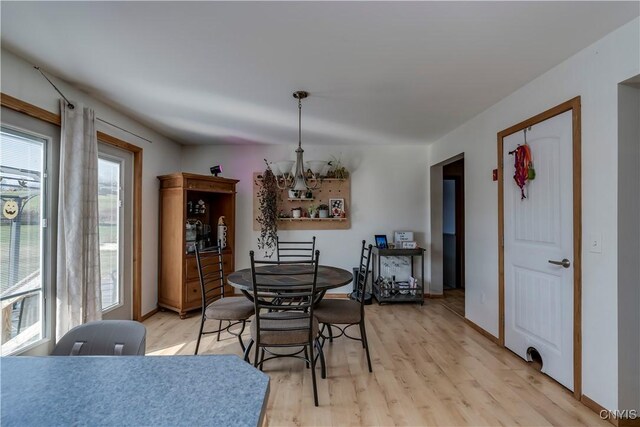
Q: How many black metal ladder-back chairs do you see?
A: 4